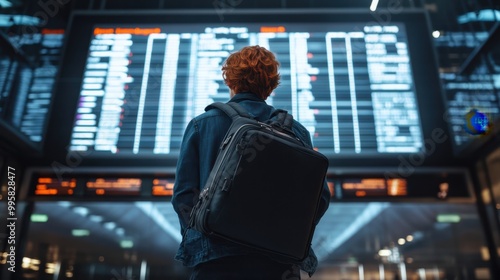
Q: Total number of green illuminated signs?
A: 4